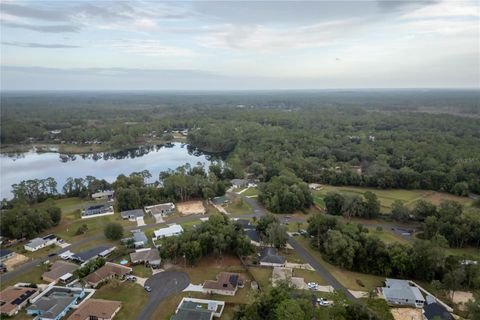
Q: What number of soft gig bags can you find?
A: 0